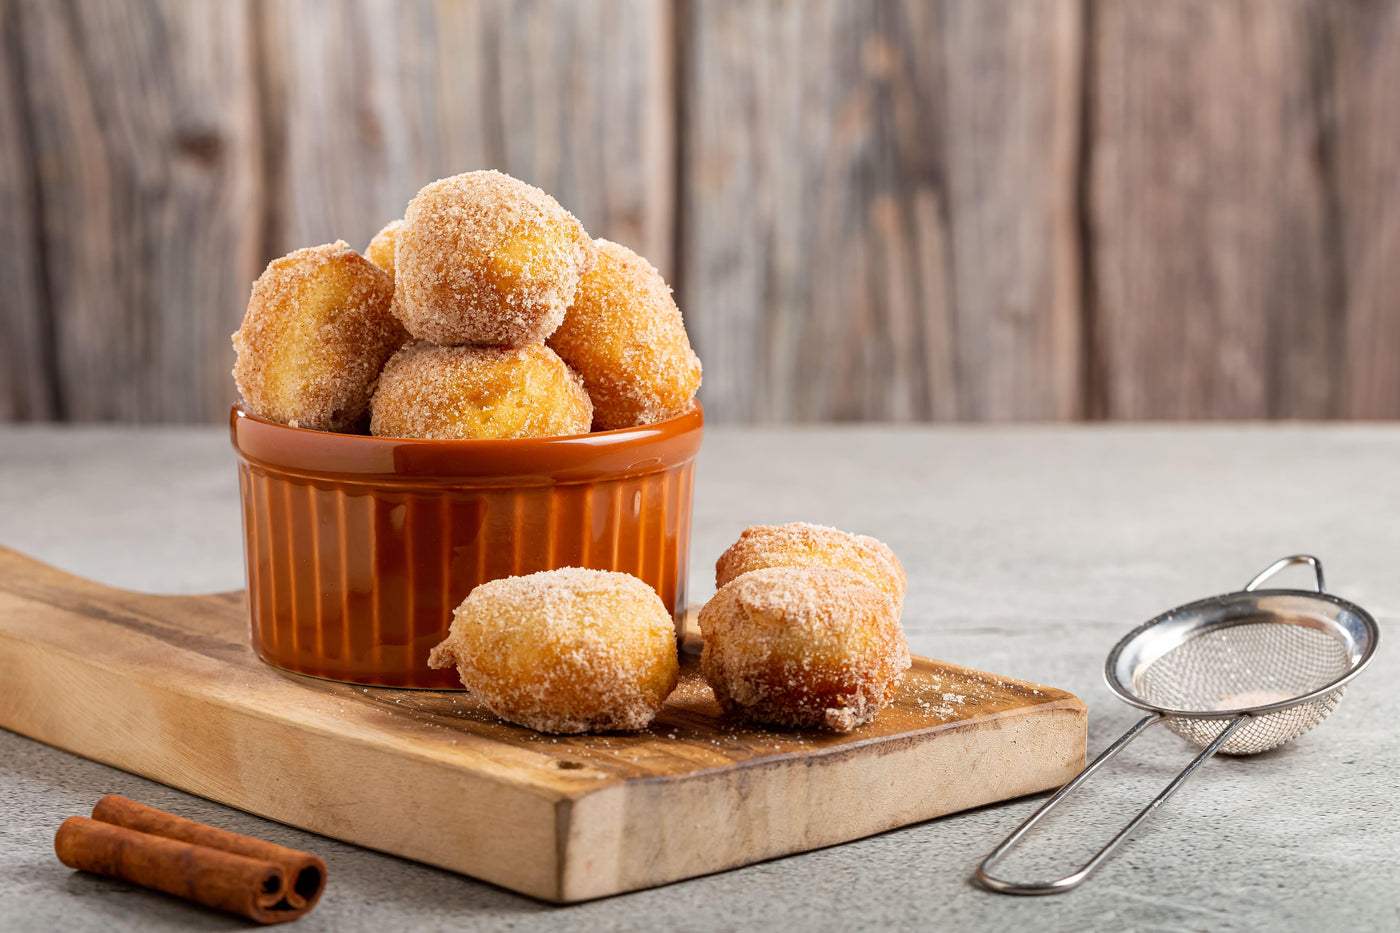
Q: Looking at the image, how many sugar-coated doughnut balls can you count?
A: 8